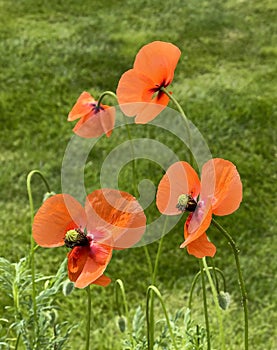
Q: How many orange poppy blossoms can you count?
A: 4